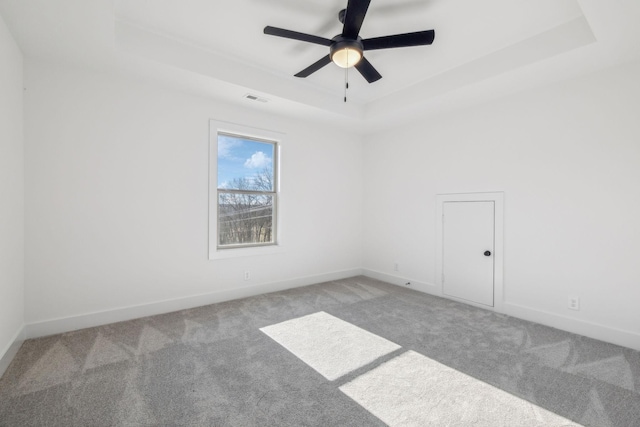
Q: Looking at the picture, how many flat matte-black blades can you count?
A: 5